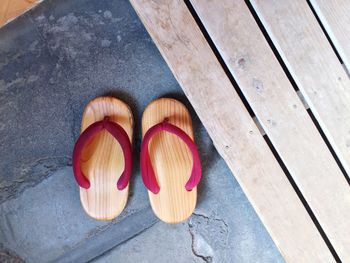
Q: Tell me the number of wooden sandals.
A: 2